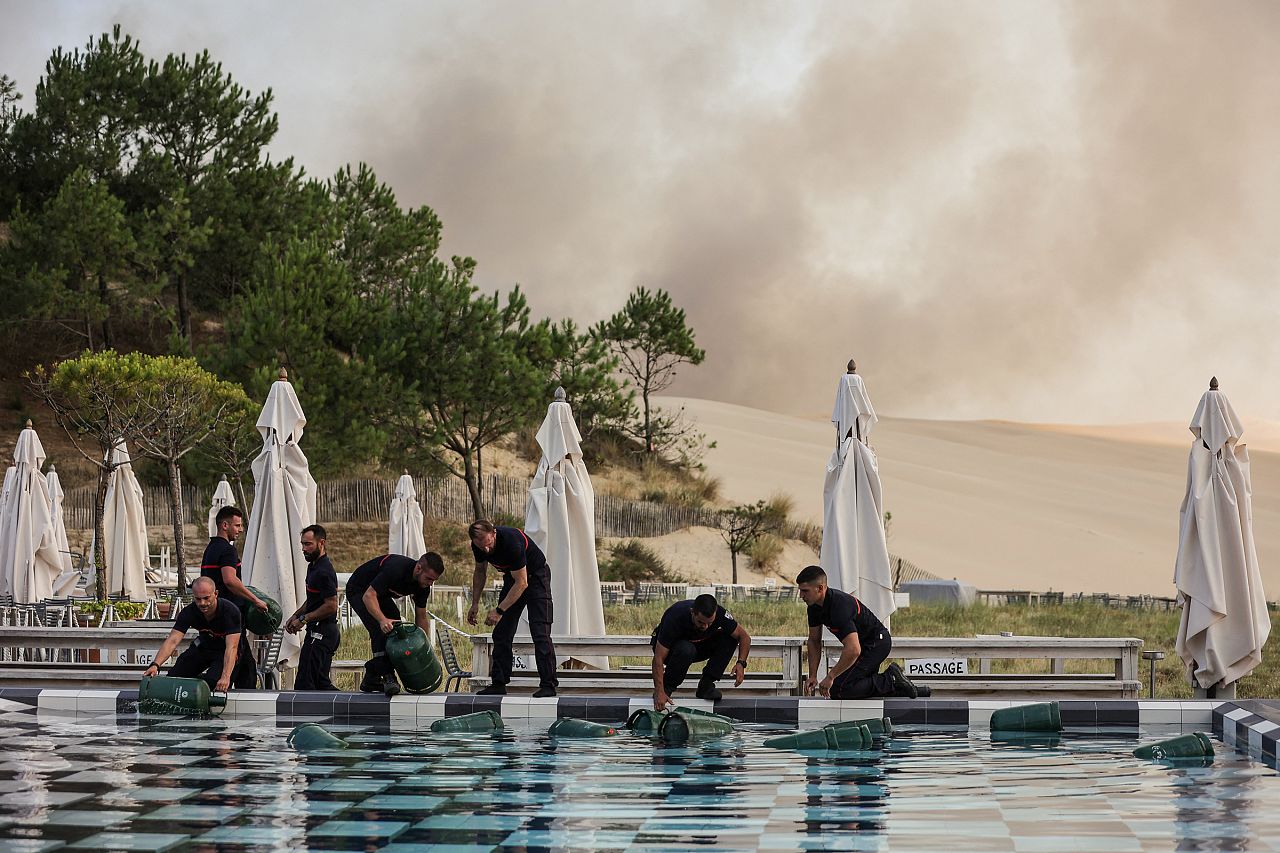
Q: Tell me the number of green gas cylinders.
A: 14